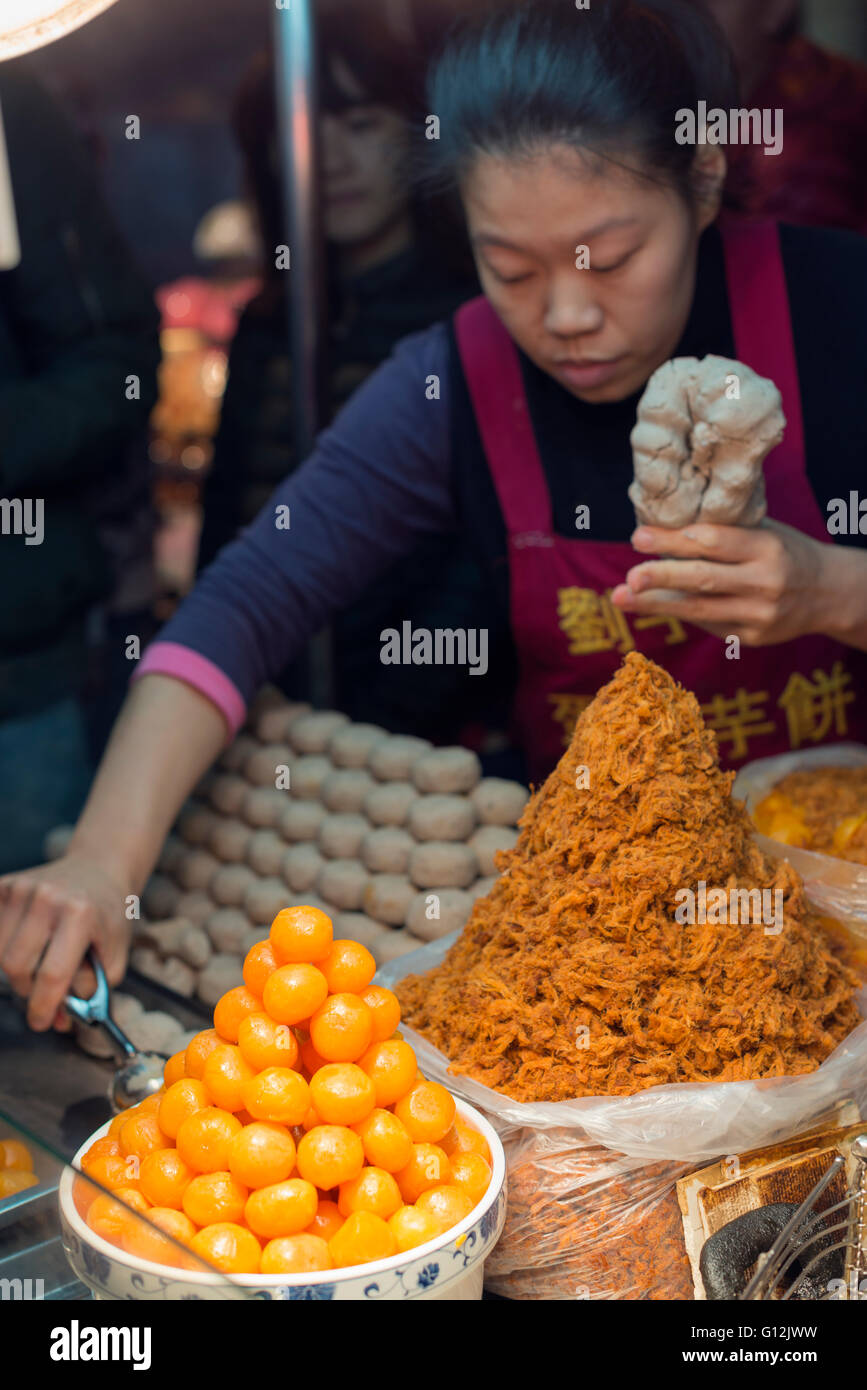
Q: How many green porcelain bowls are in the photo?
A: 0